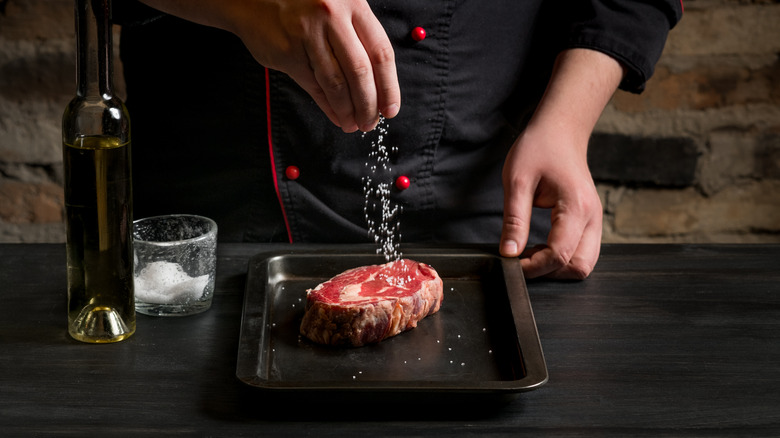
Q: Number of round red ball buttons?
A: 3